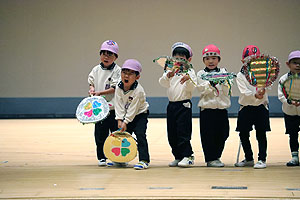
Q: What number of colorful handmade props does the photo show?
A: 6